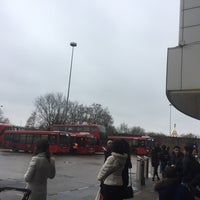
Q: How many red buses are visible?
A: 5